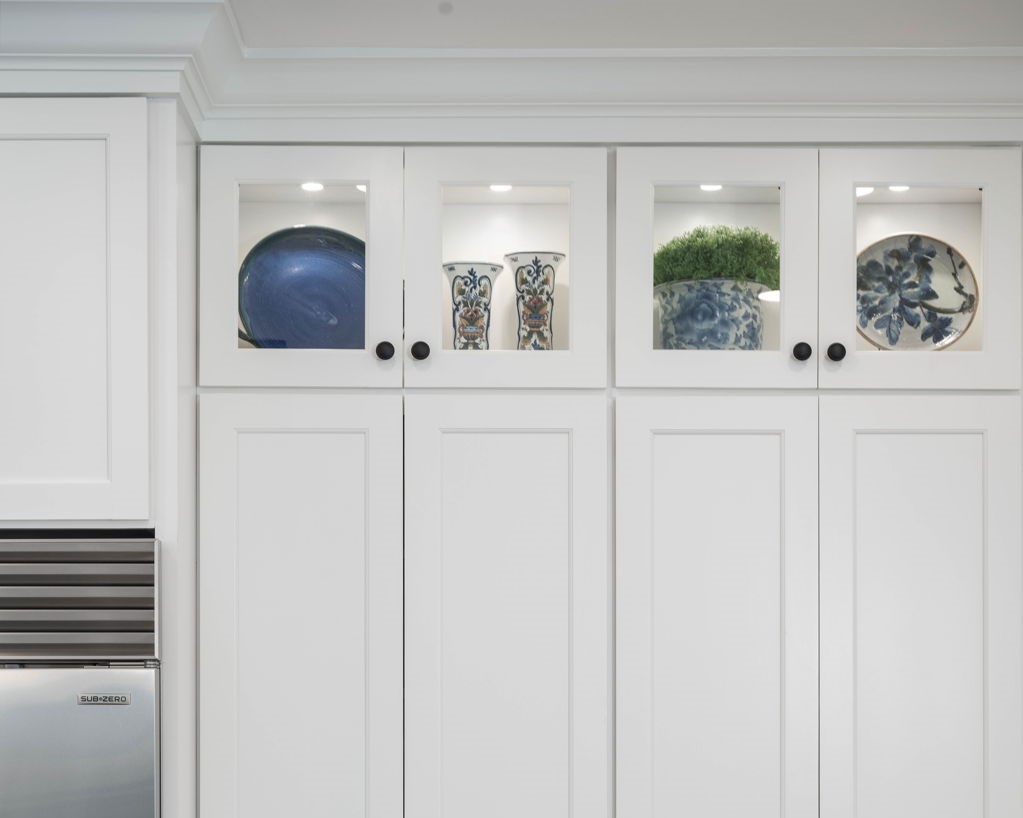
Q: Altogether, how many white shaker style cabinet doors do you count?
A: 9